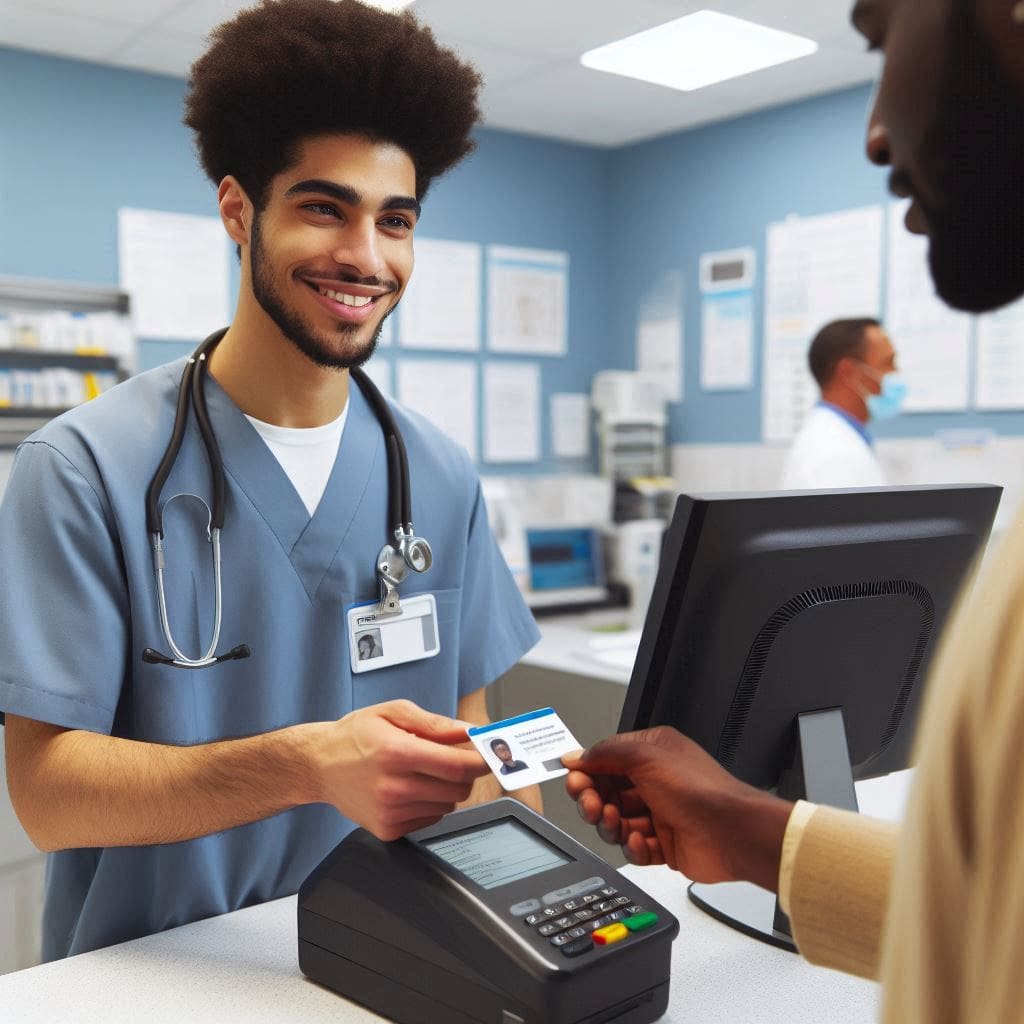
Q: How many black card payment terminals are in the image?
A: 1